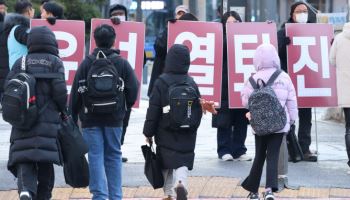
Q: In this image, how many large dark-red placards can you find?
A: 5